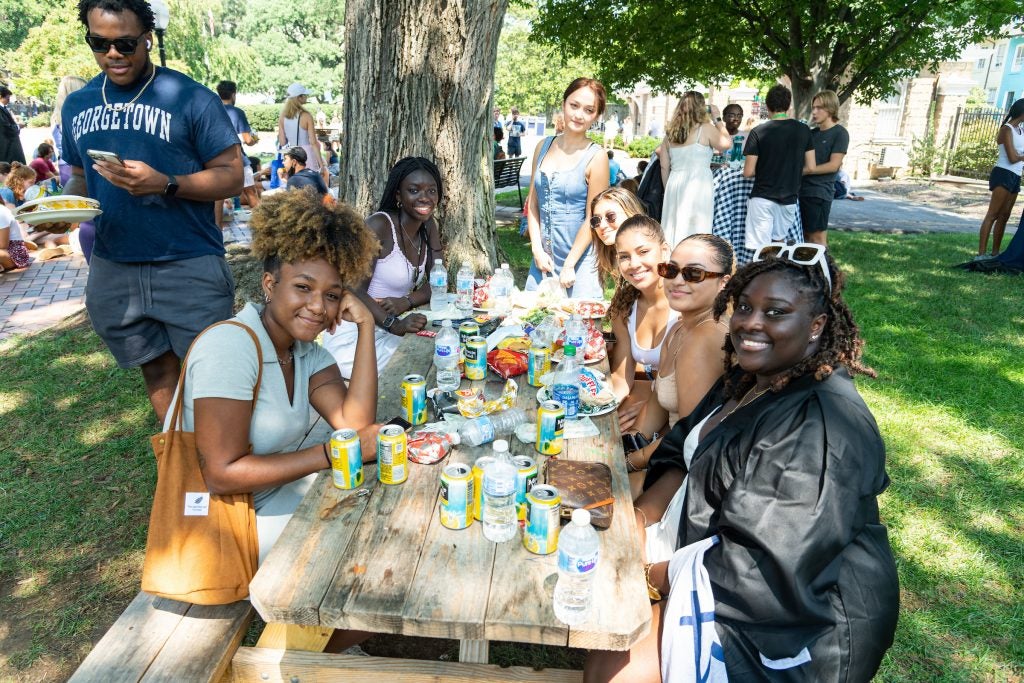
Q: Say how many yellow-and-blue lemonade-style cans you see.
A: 11